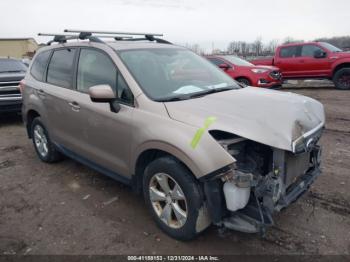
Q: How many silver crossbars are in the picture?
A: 2